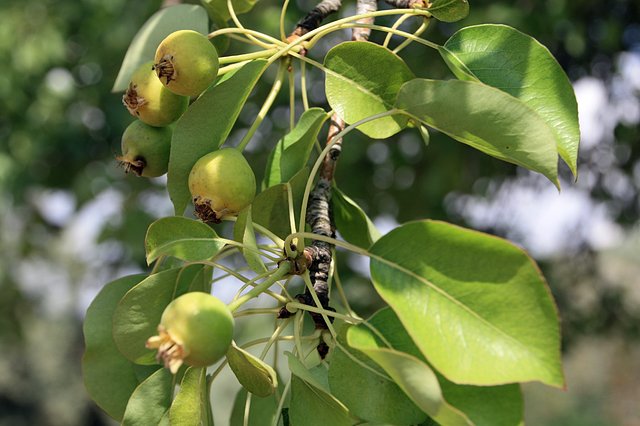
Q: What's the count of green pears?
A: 5